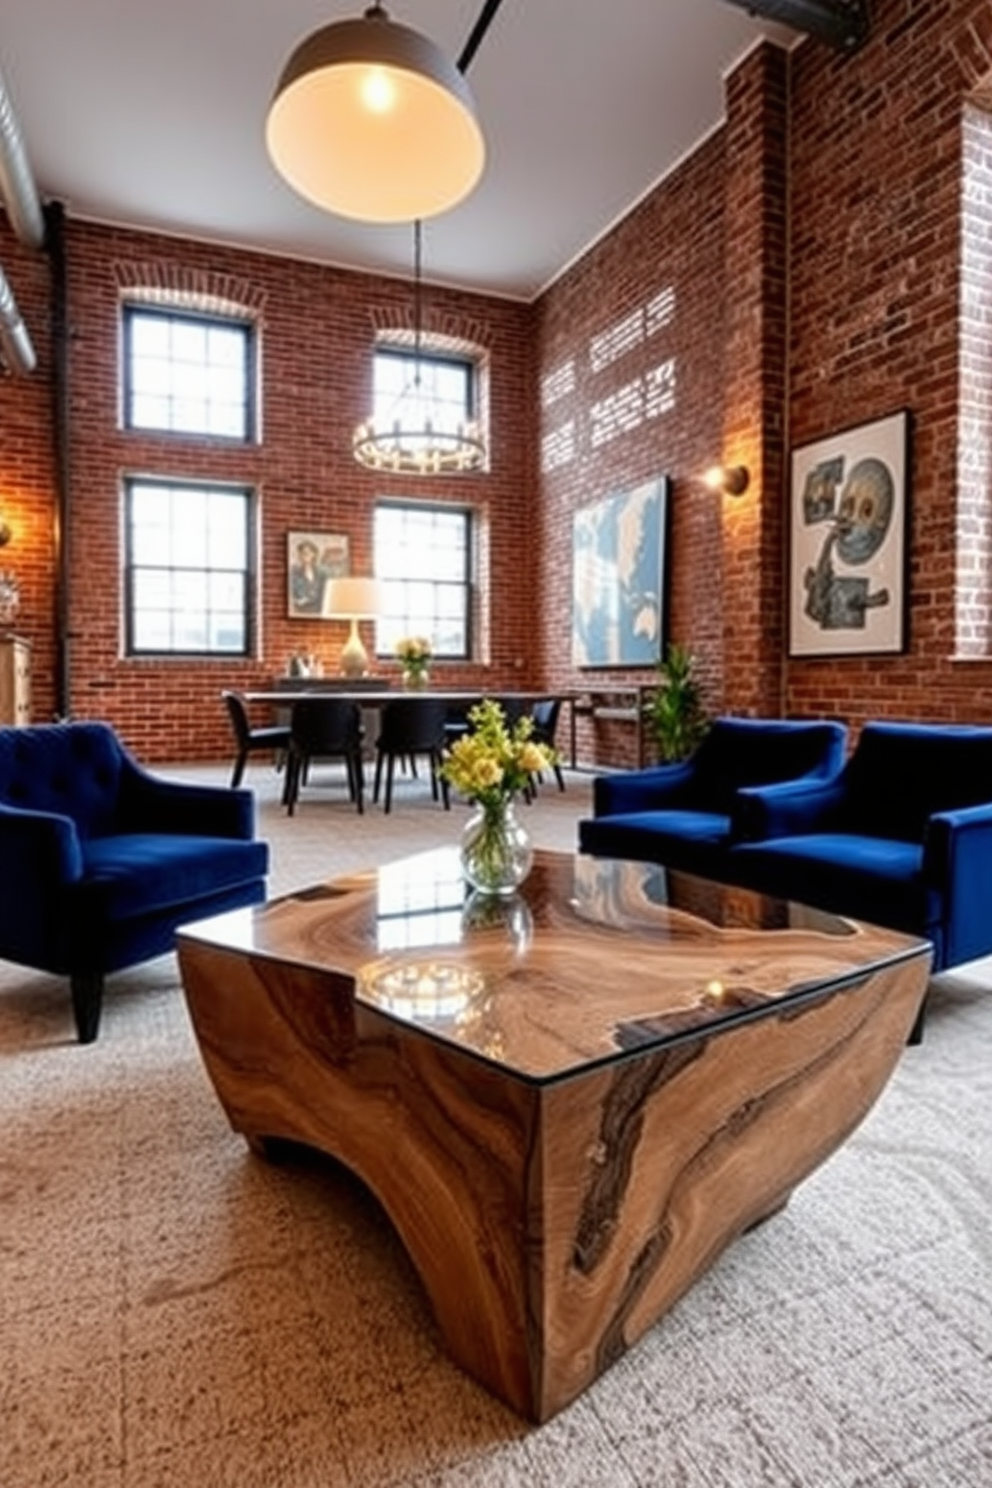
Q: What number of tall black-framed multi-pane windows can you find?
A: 4